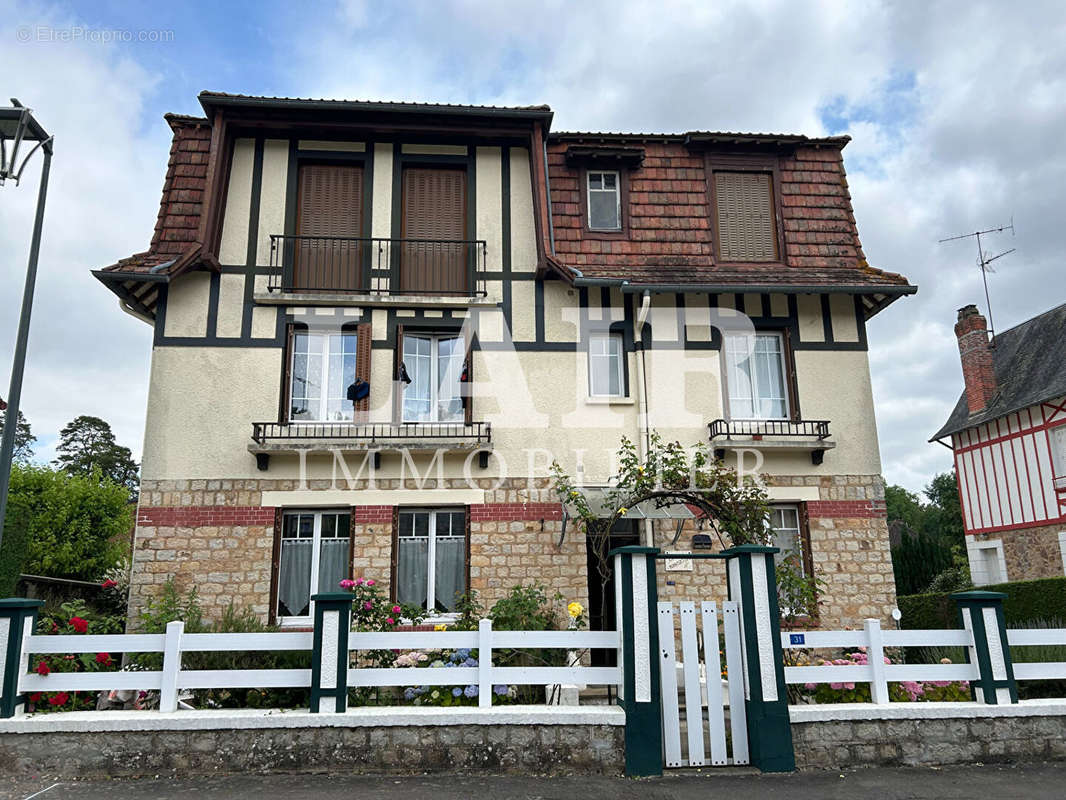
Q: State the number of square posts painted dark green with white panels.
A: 5